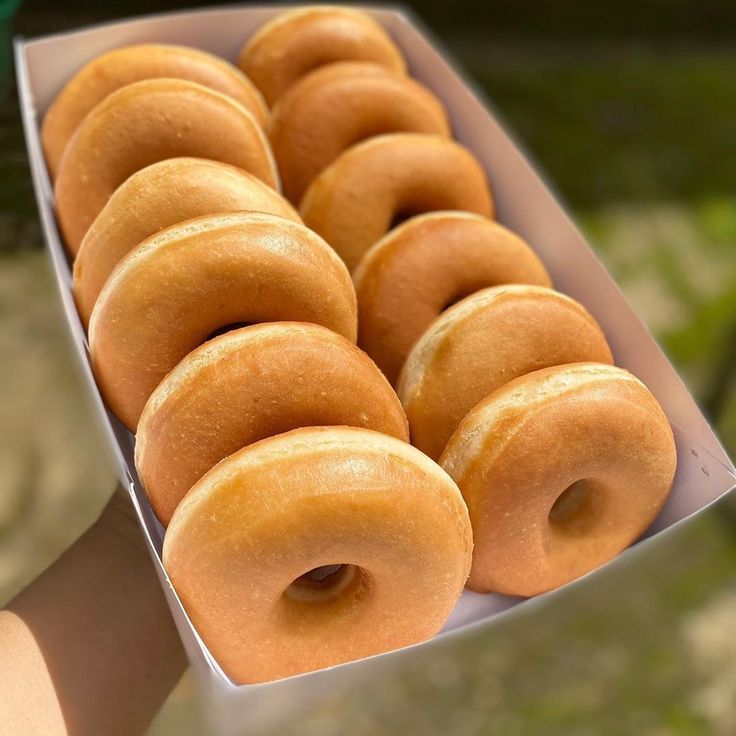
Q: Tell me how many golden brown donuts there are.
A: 12